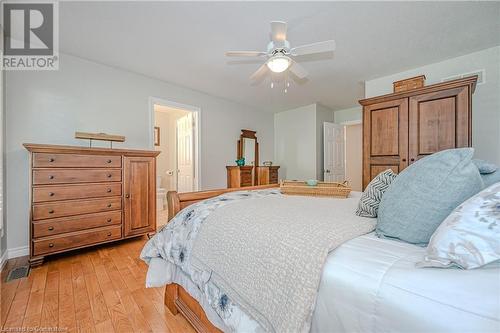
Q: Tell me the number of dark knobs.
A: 15